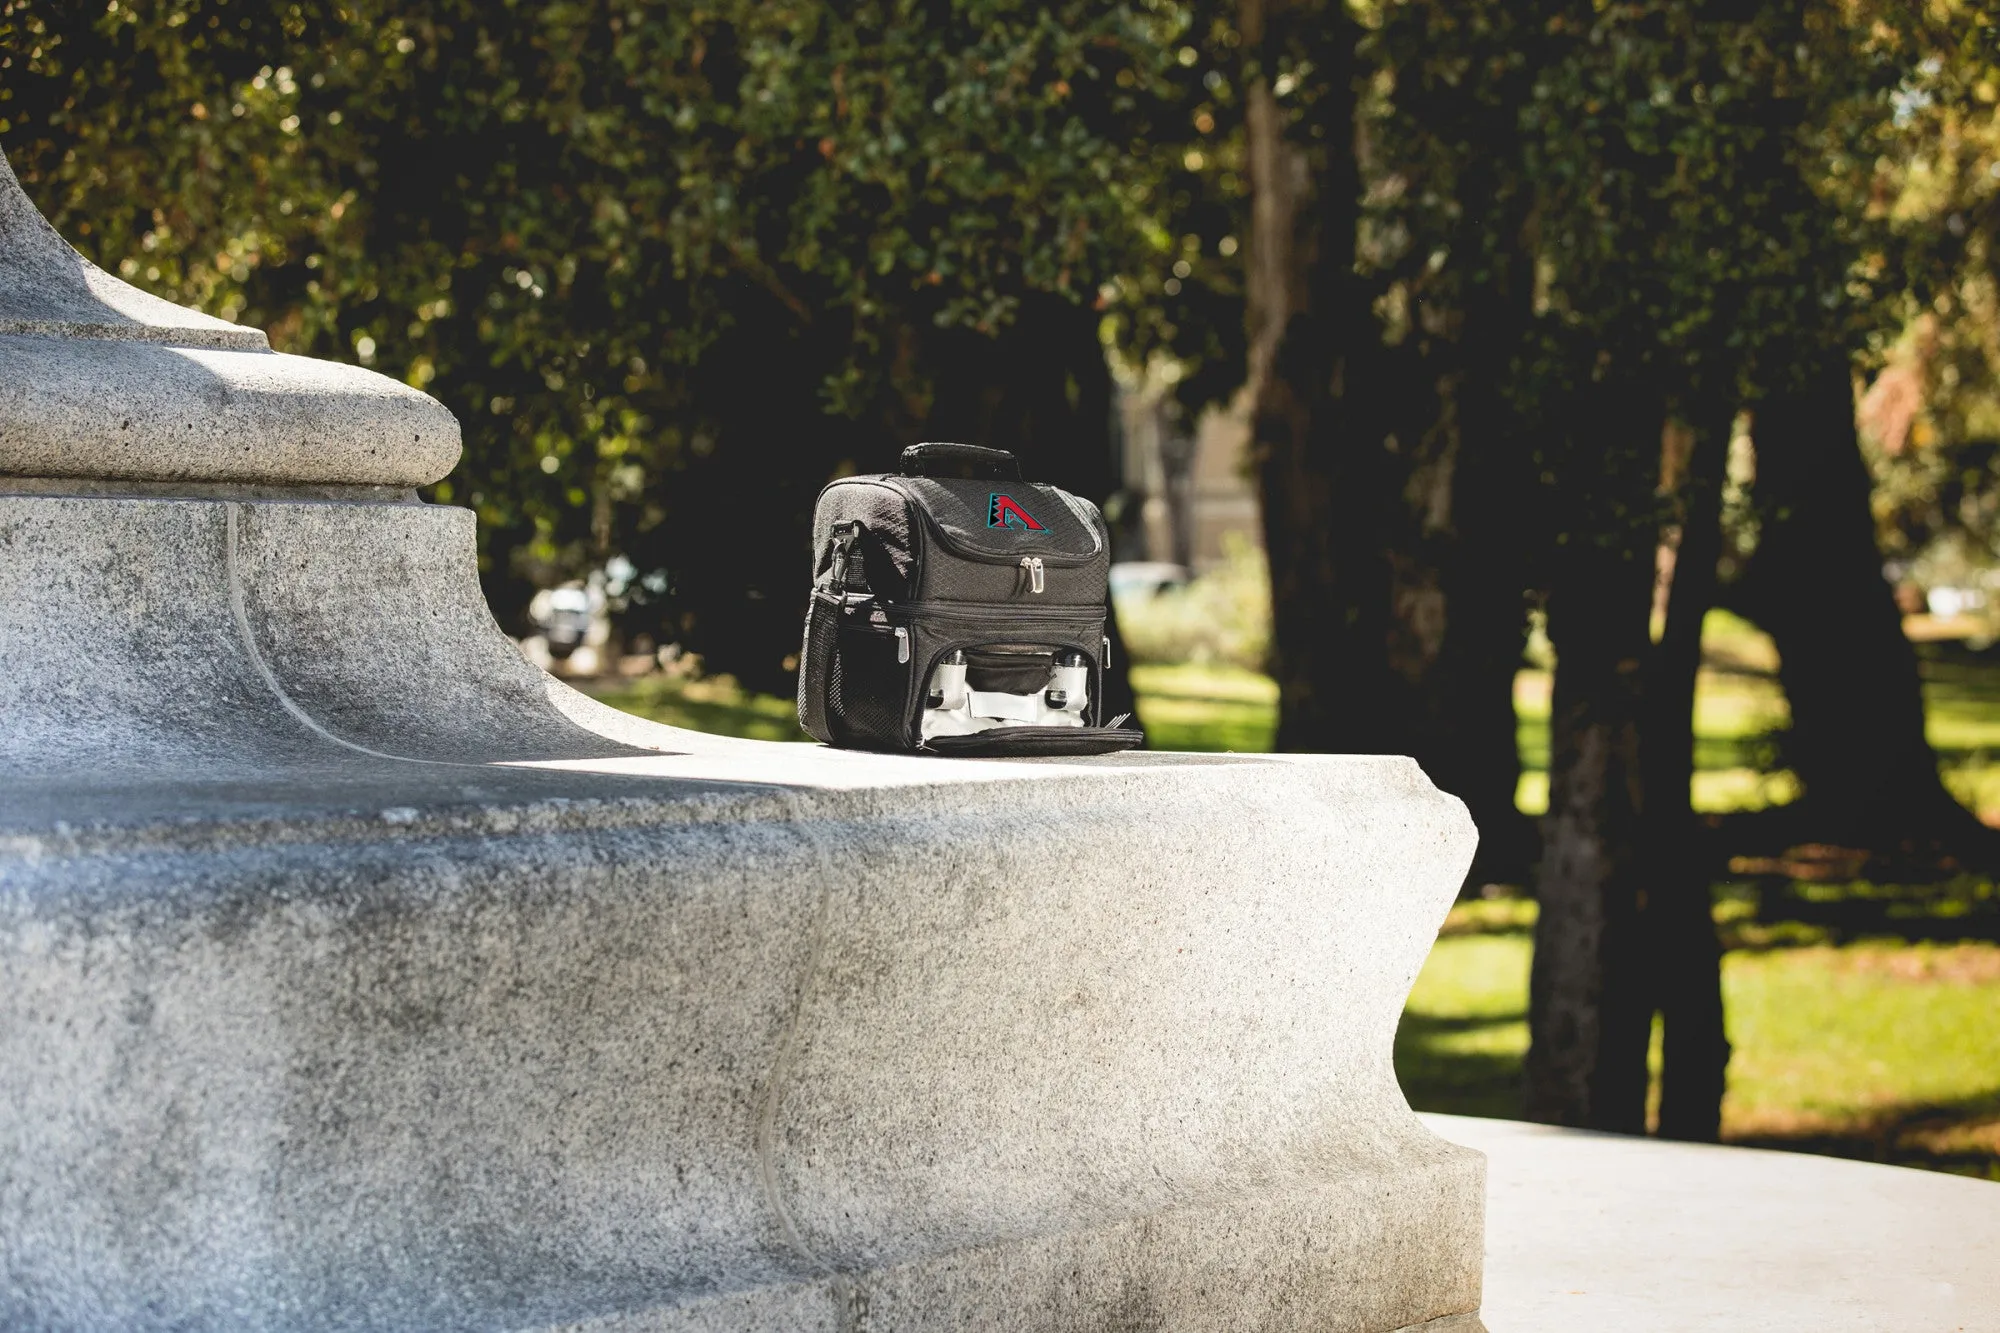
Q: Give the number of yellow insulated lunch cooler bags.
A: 0